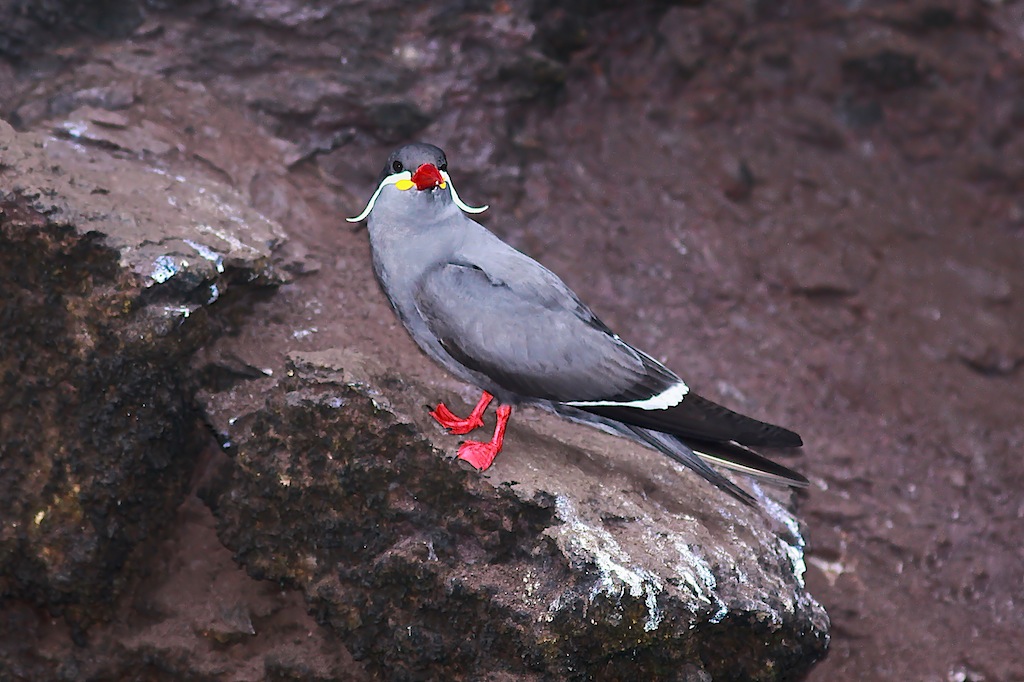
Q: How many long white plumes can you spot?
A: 2